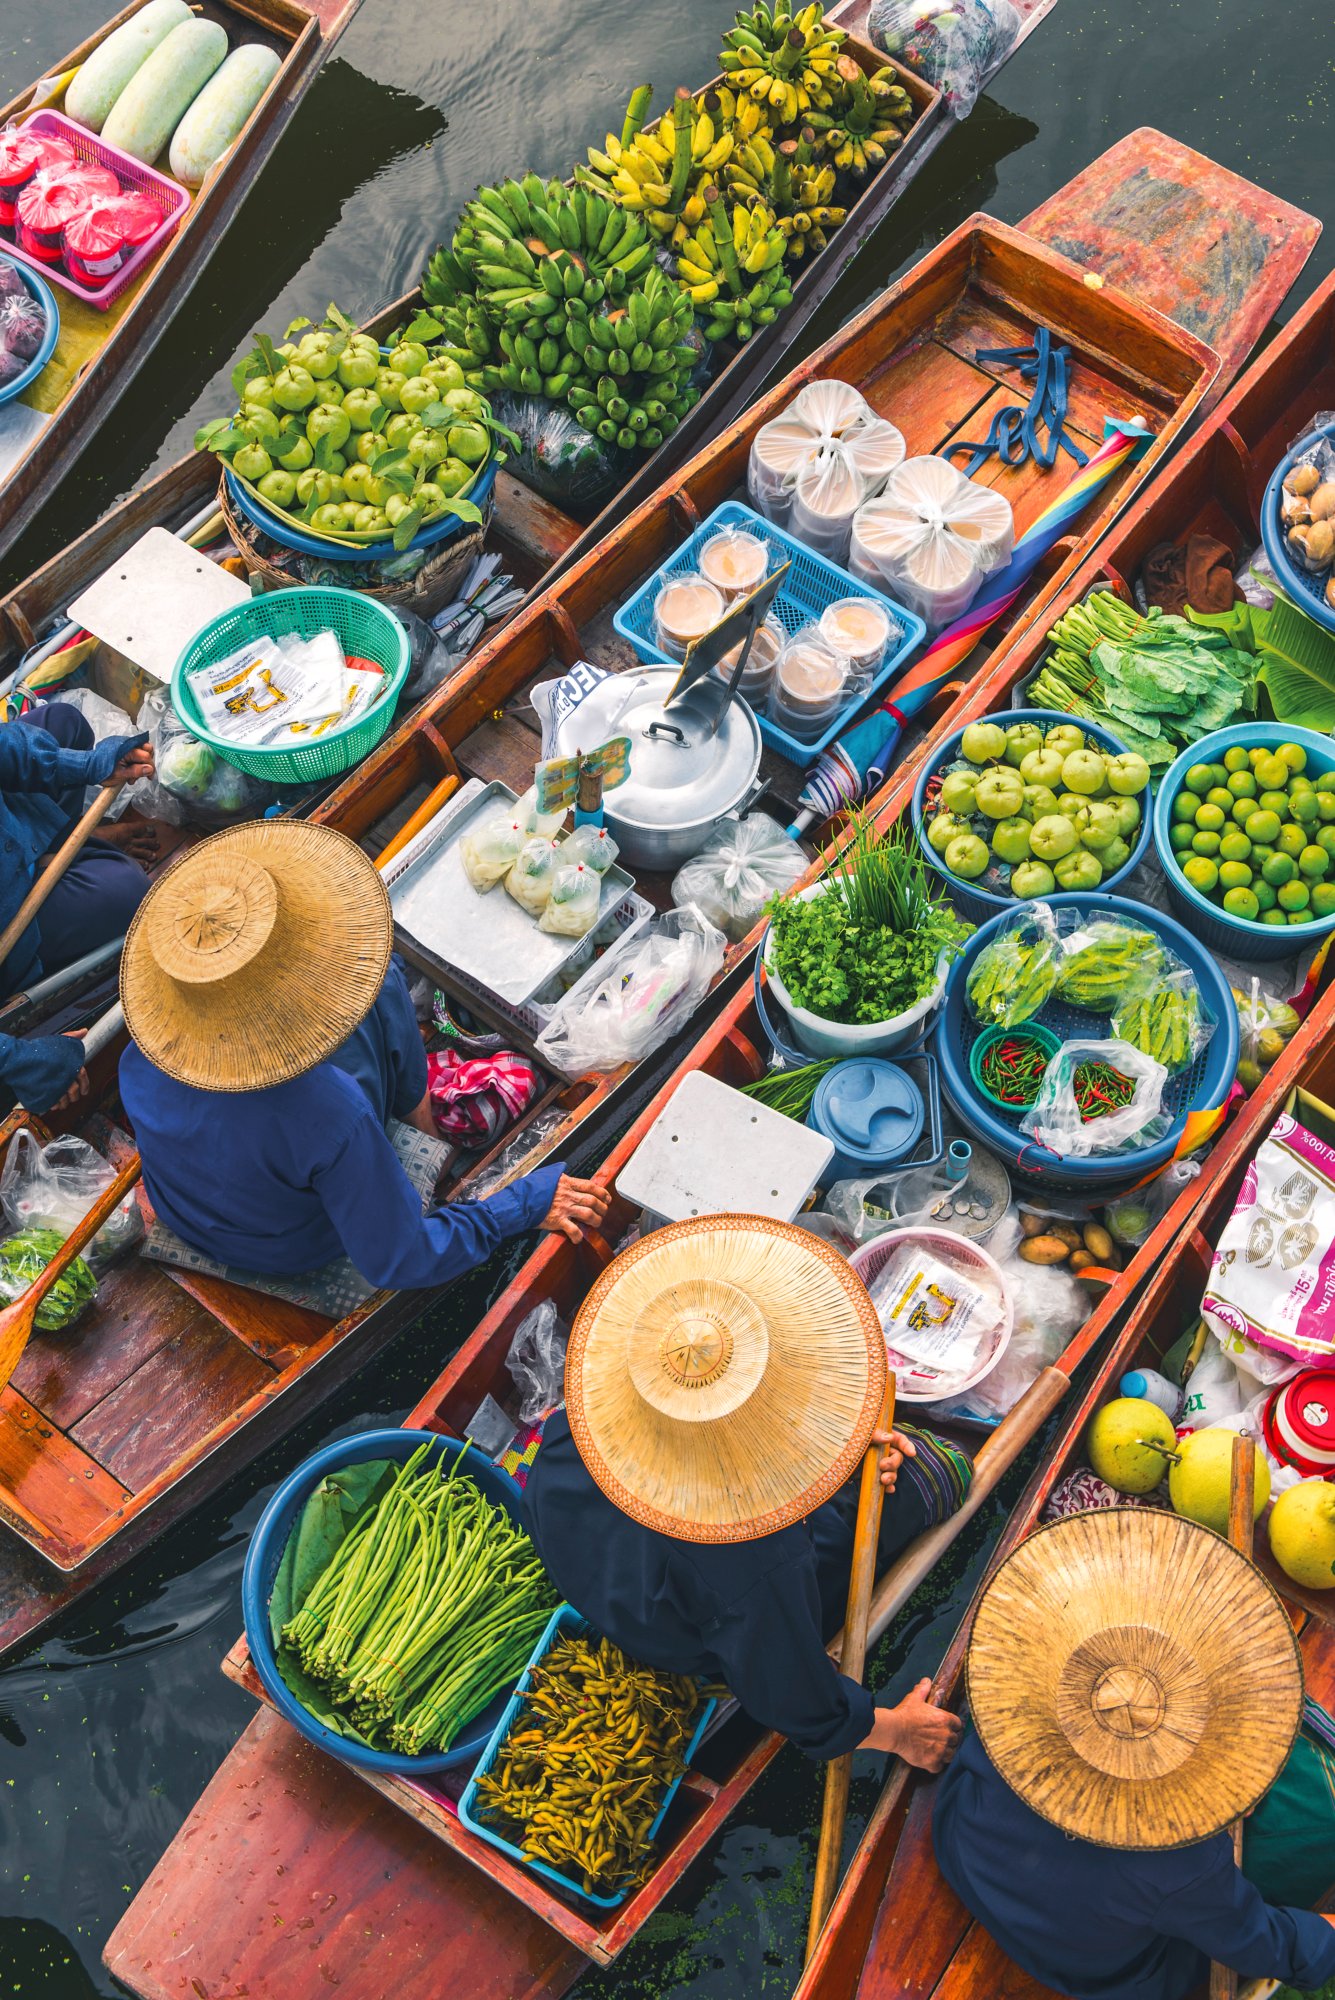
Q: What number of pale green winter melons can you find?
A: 3